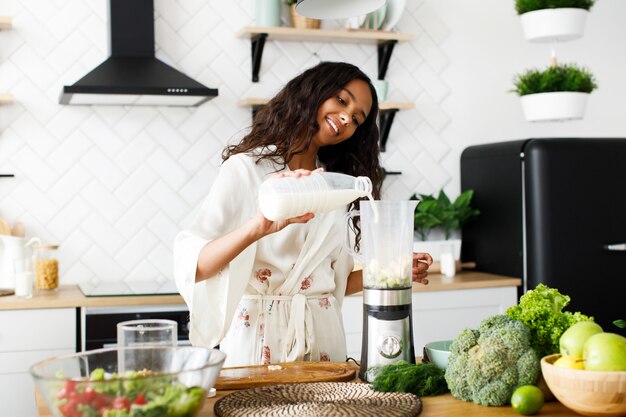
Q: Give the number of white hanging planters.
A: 2